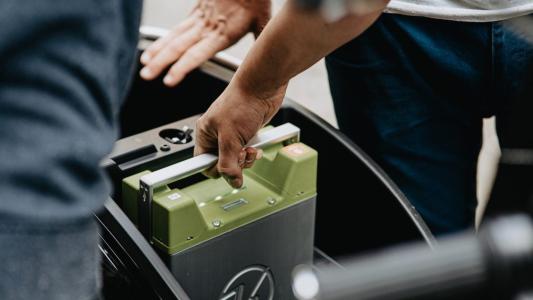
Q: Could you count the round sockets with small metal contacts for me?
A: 1